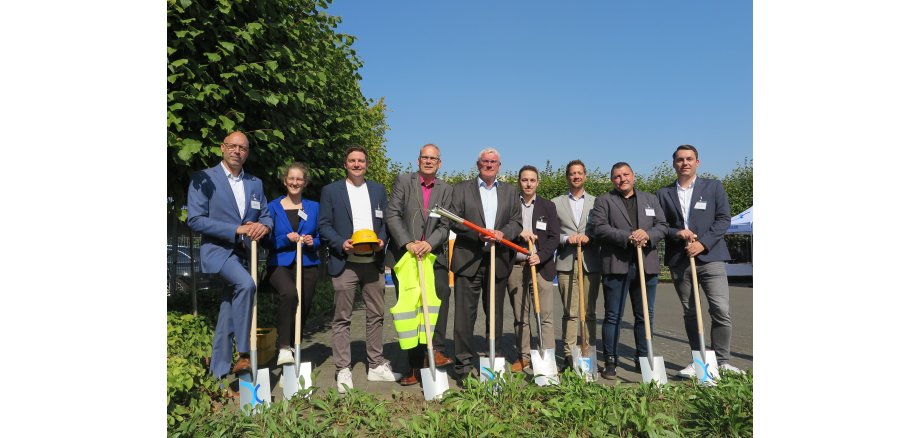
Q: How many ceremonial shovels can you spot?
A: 8